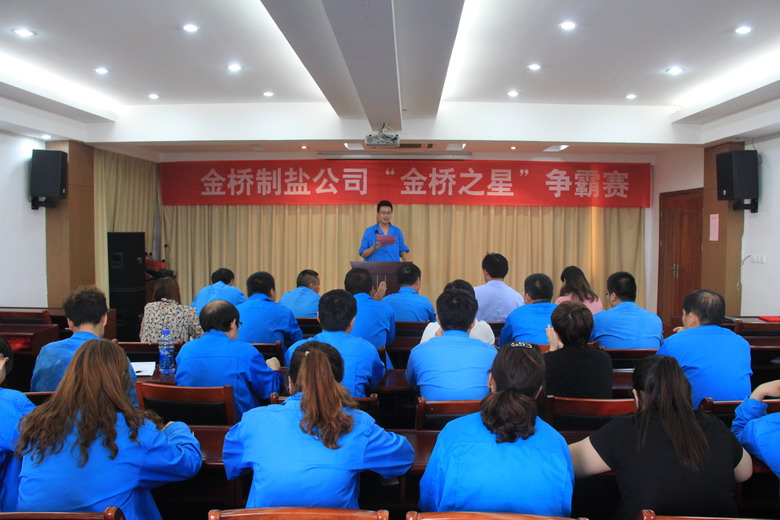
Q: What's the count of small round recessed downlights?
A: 15